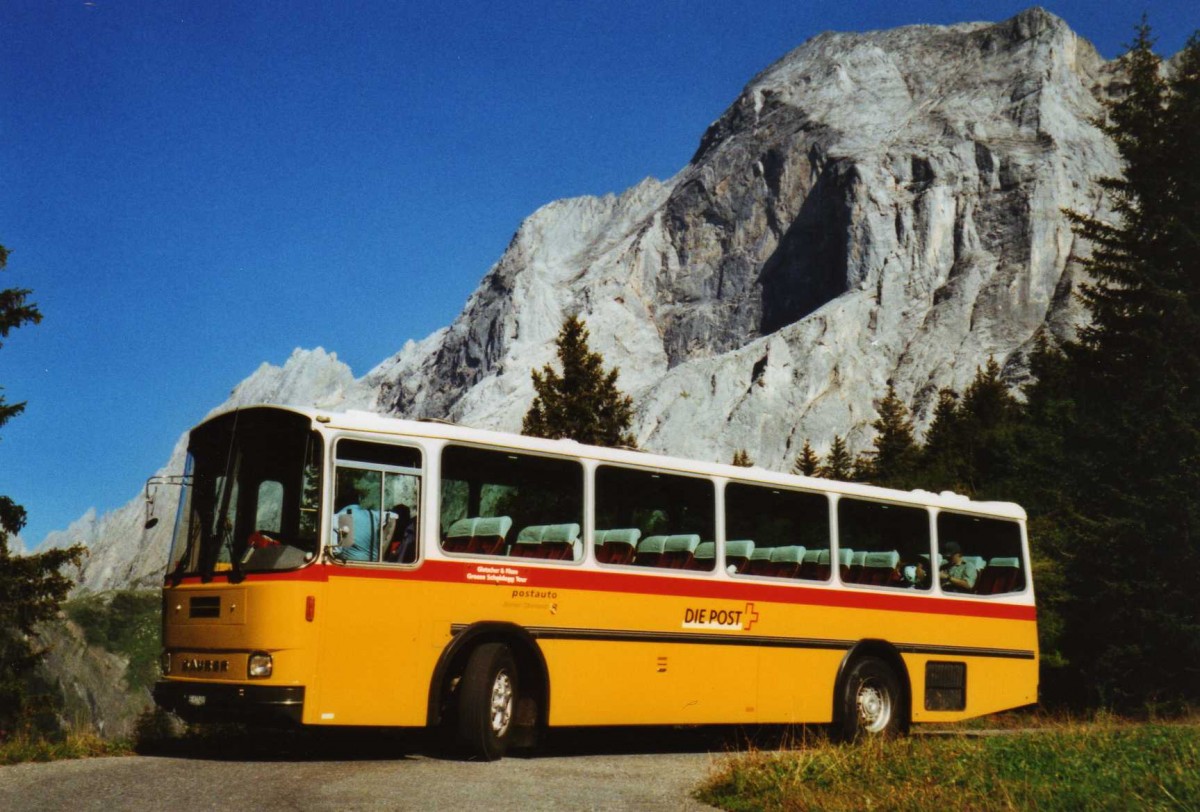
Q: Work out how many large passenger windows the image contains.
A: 5